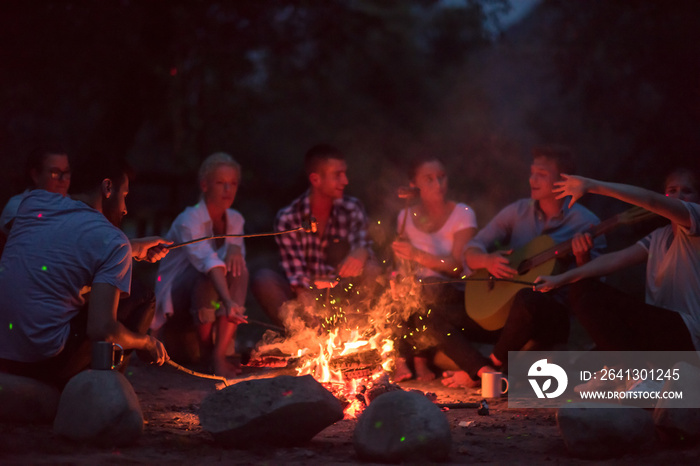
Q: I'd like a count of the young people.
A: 7